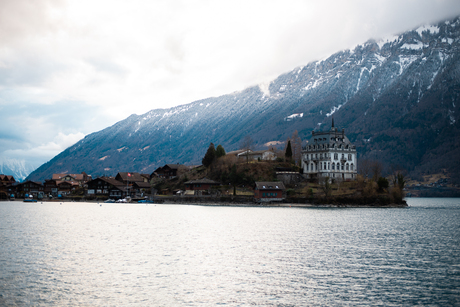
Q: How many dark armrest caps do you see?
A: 0